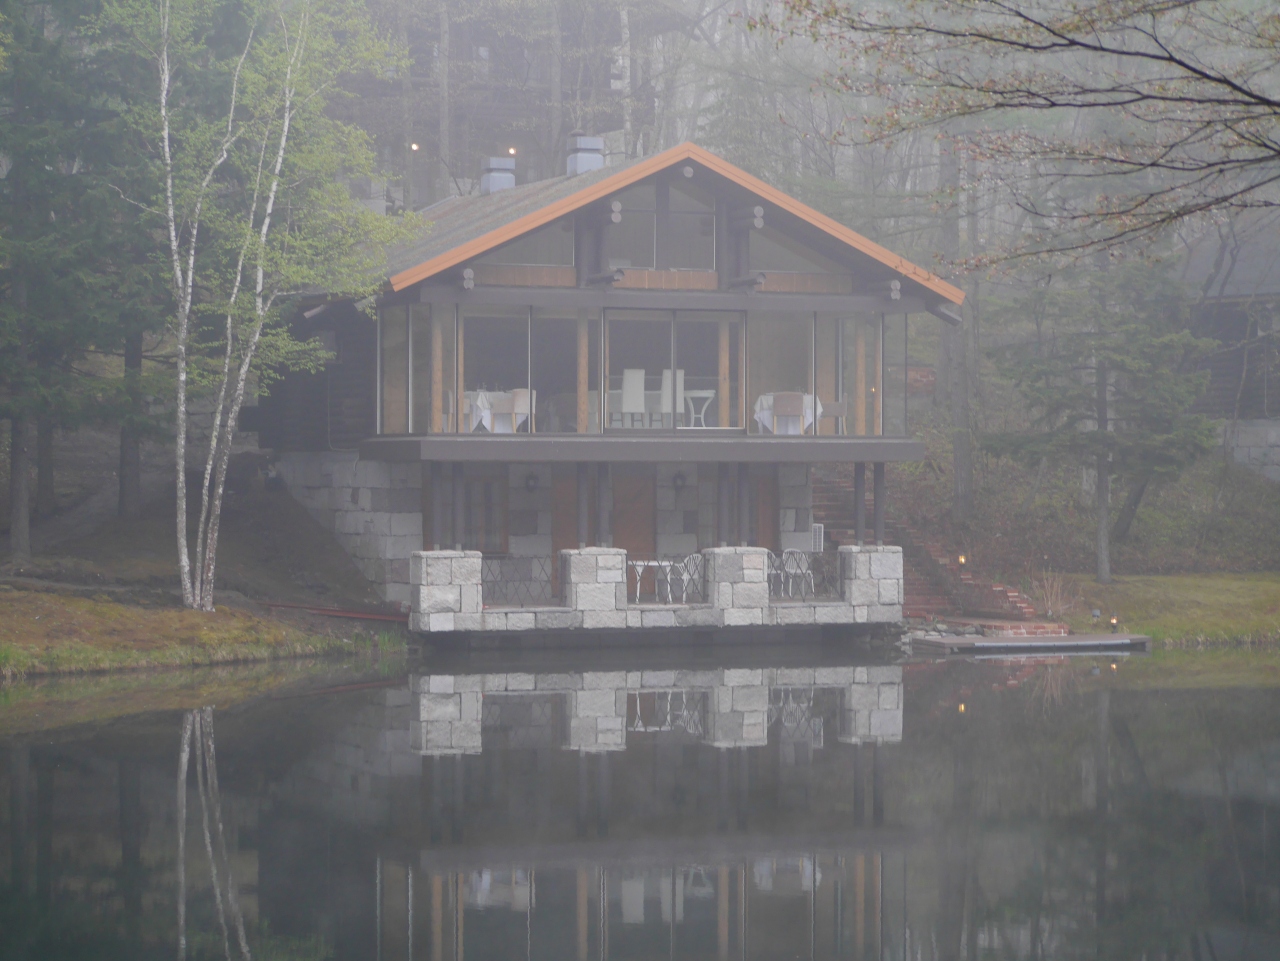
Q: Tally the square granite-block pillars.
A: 4